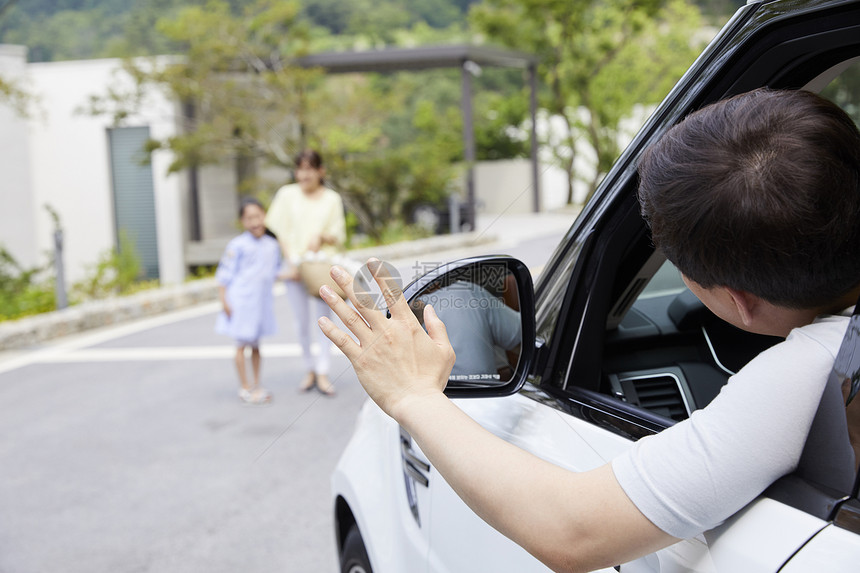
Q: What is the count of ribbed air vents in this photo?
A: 1